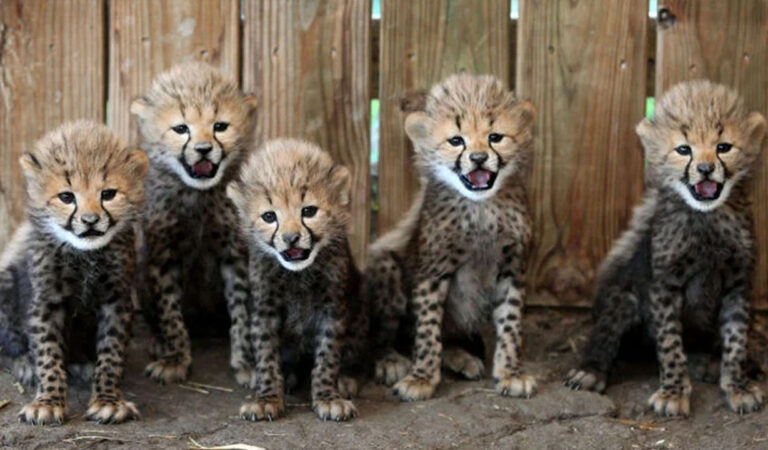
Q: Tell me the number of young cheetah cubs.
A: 5